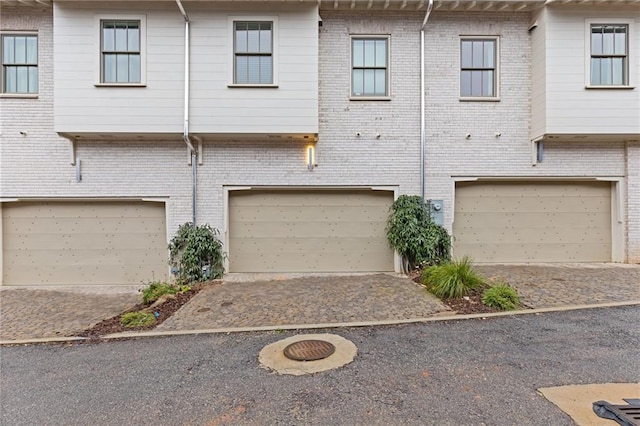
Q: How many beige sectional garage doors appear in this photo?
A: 3